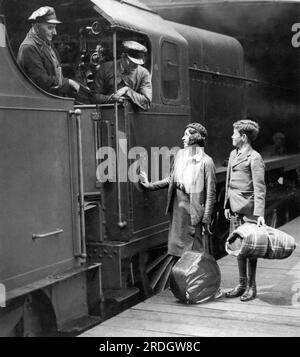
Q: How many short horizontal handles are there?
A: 1